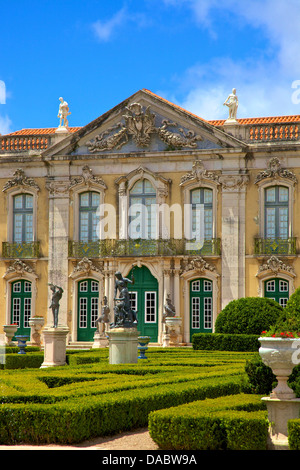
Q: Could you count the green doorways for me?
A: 5